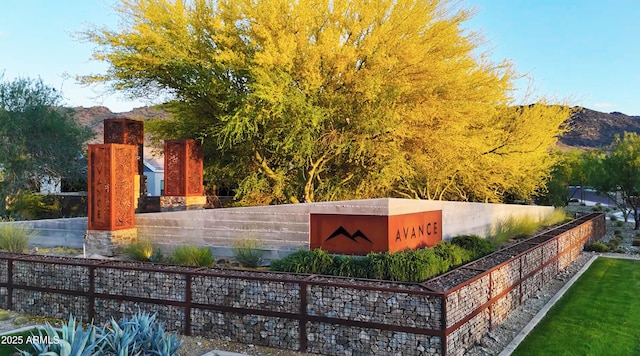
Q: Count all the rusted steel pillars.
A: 3